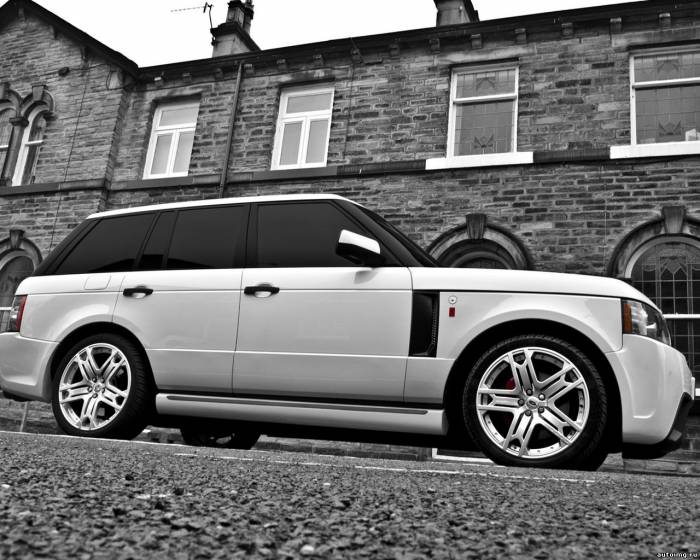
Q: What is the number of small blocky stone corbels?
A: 14